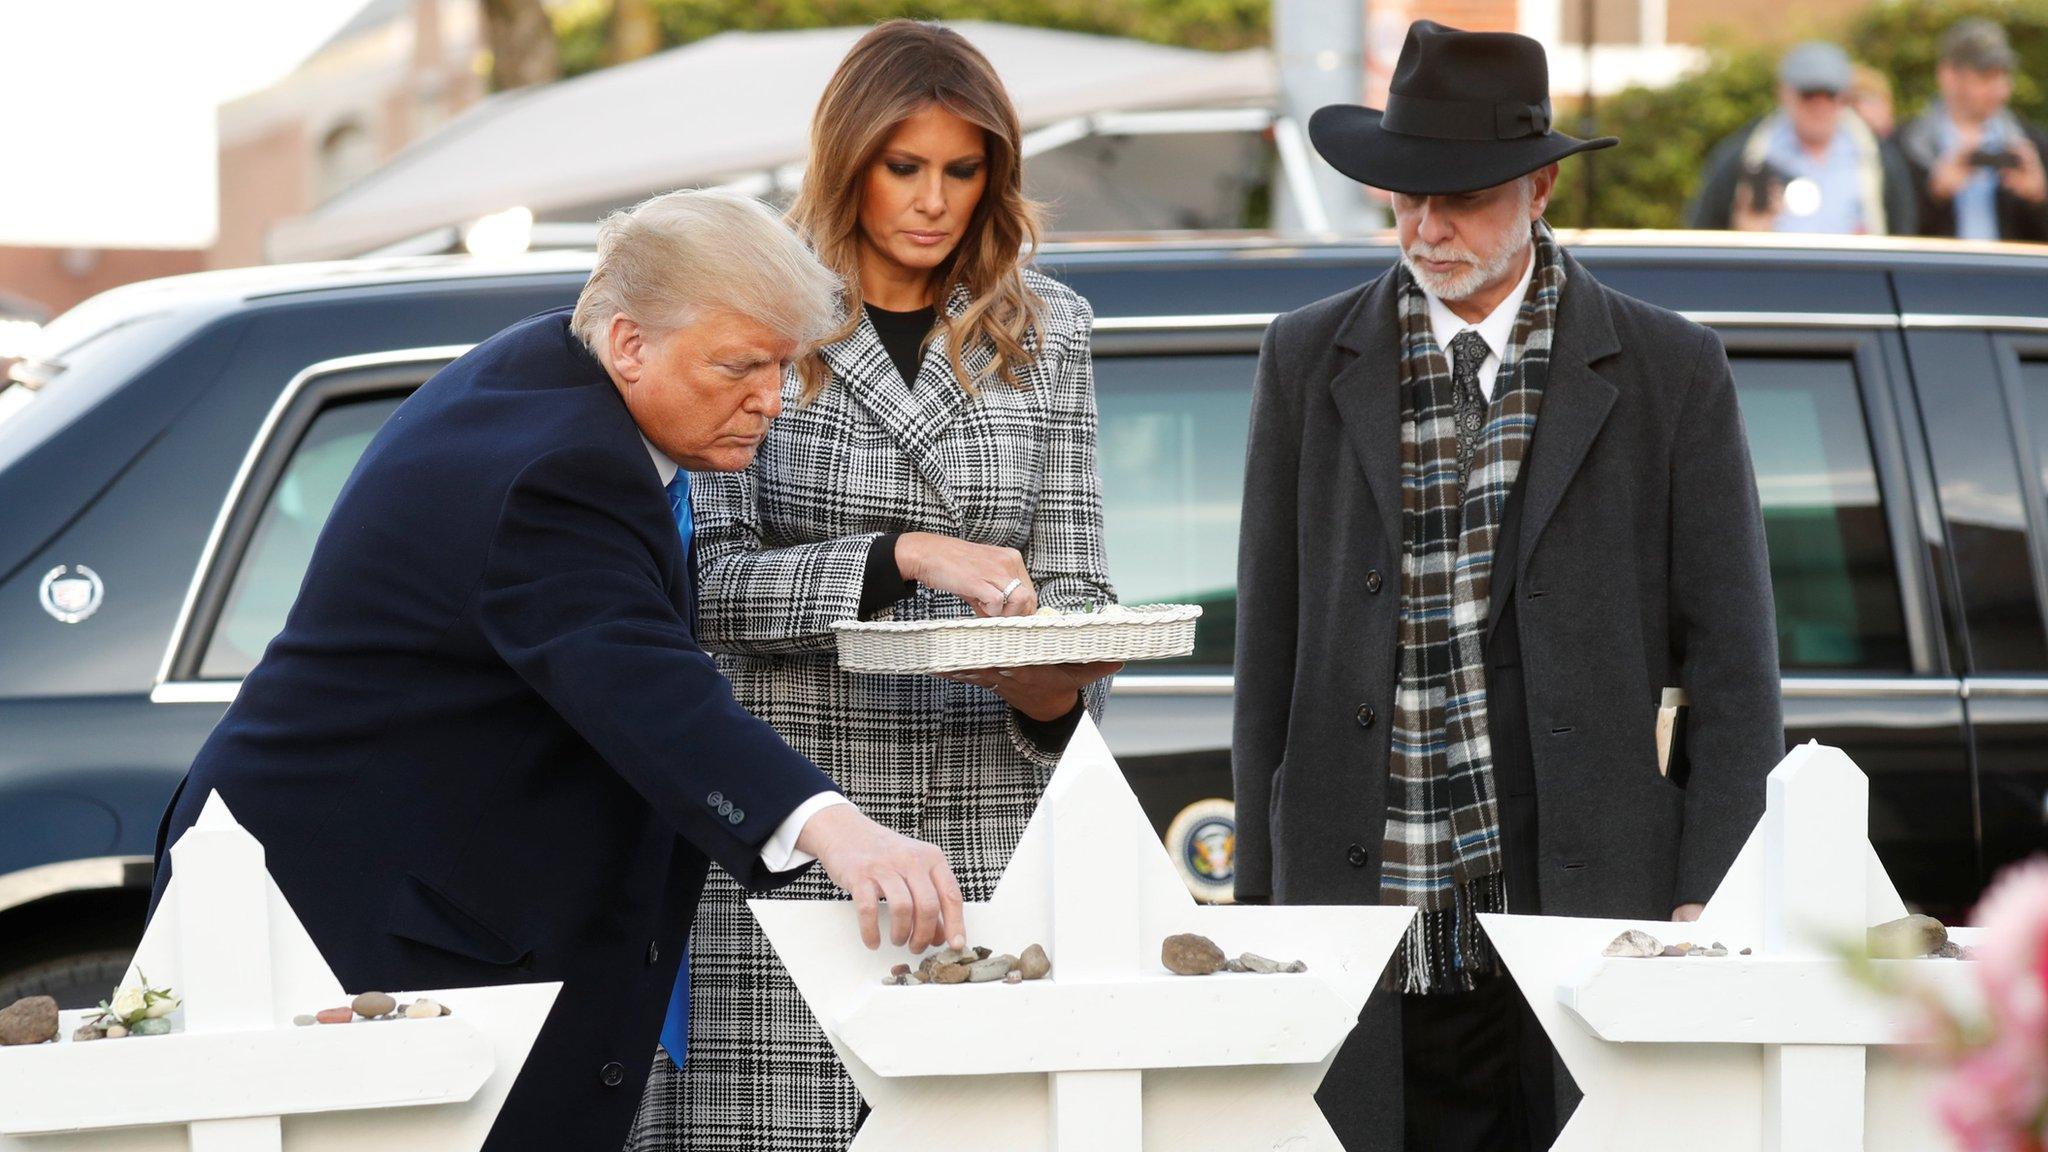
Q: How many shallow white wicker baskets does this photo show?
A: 1